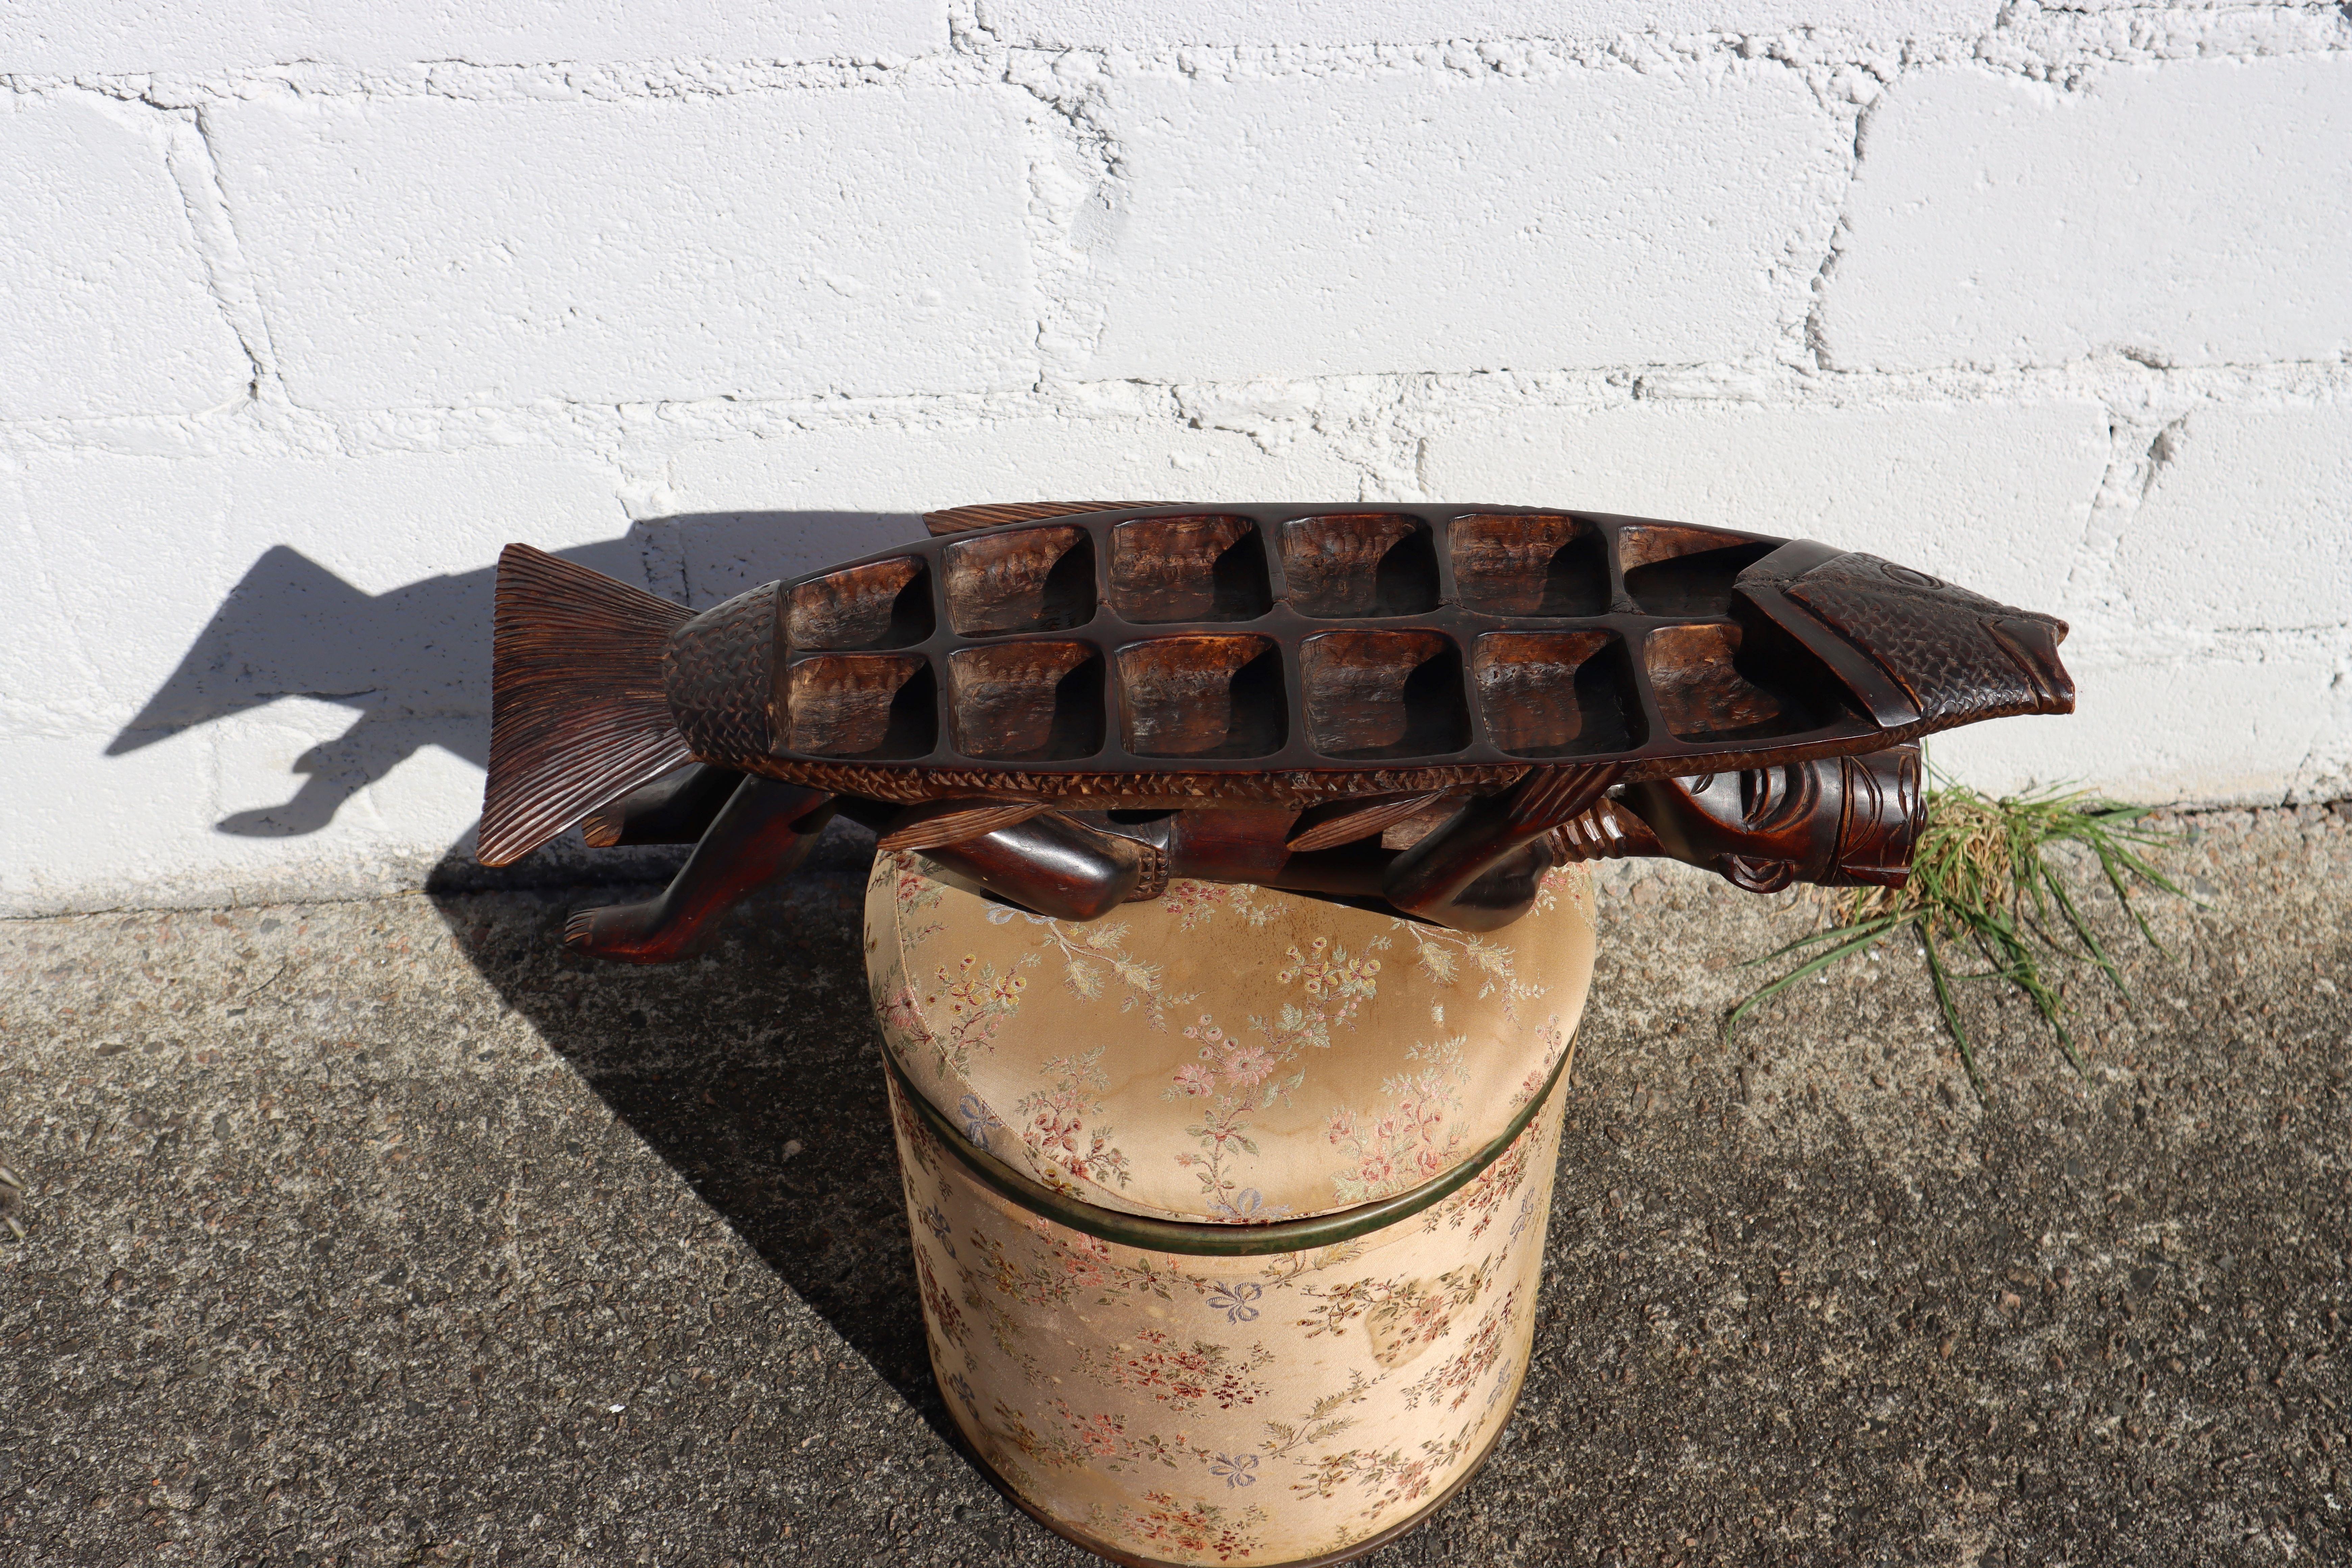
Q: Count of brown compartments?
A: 12